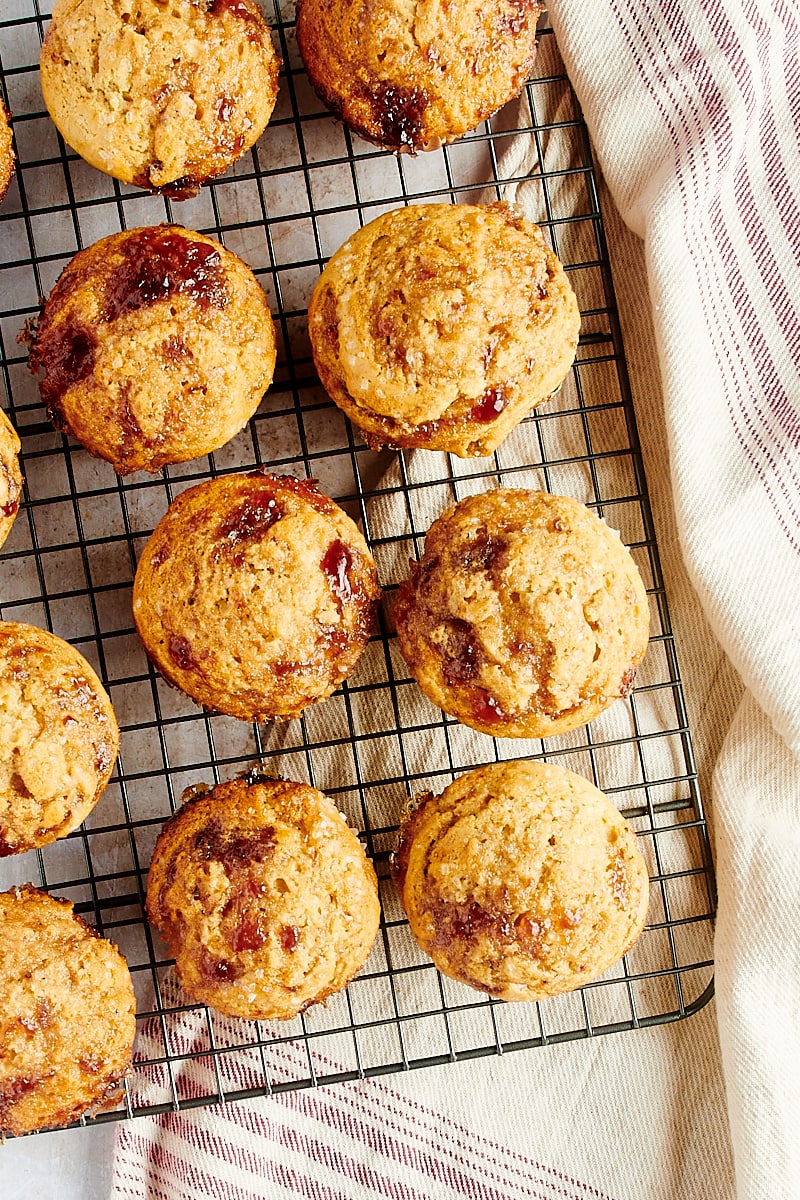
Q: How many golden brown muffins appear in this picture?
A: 12